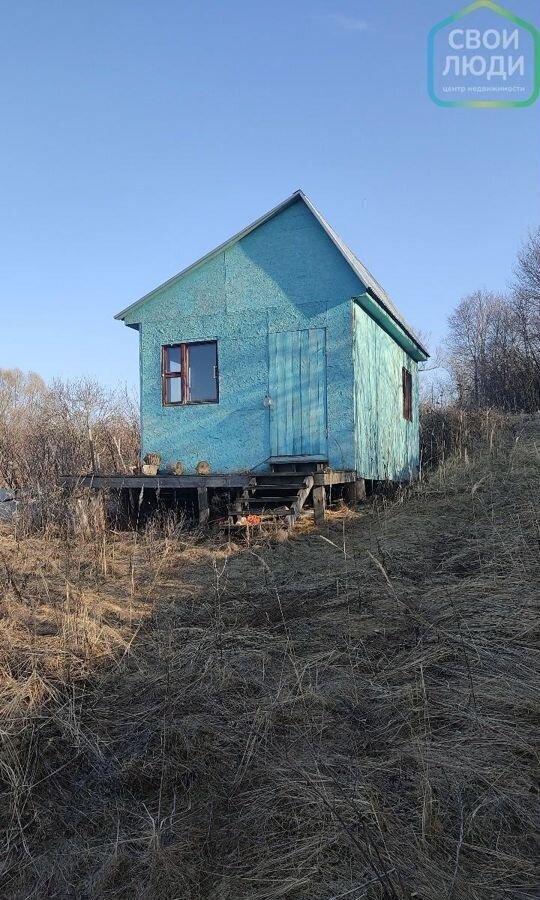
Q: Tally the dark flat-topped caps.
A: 0